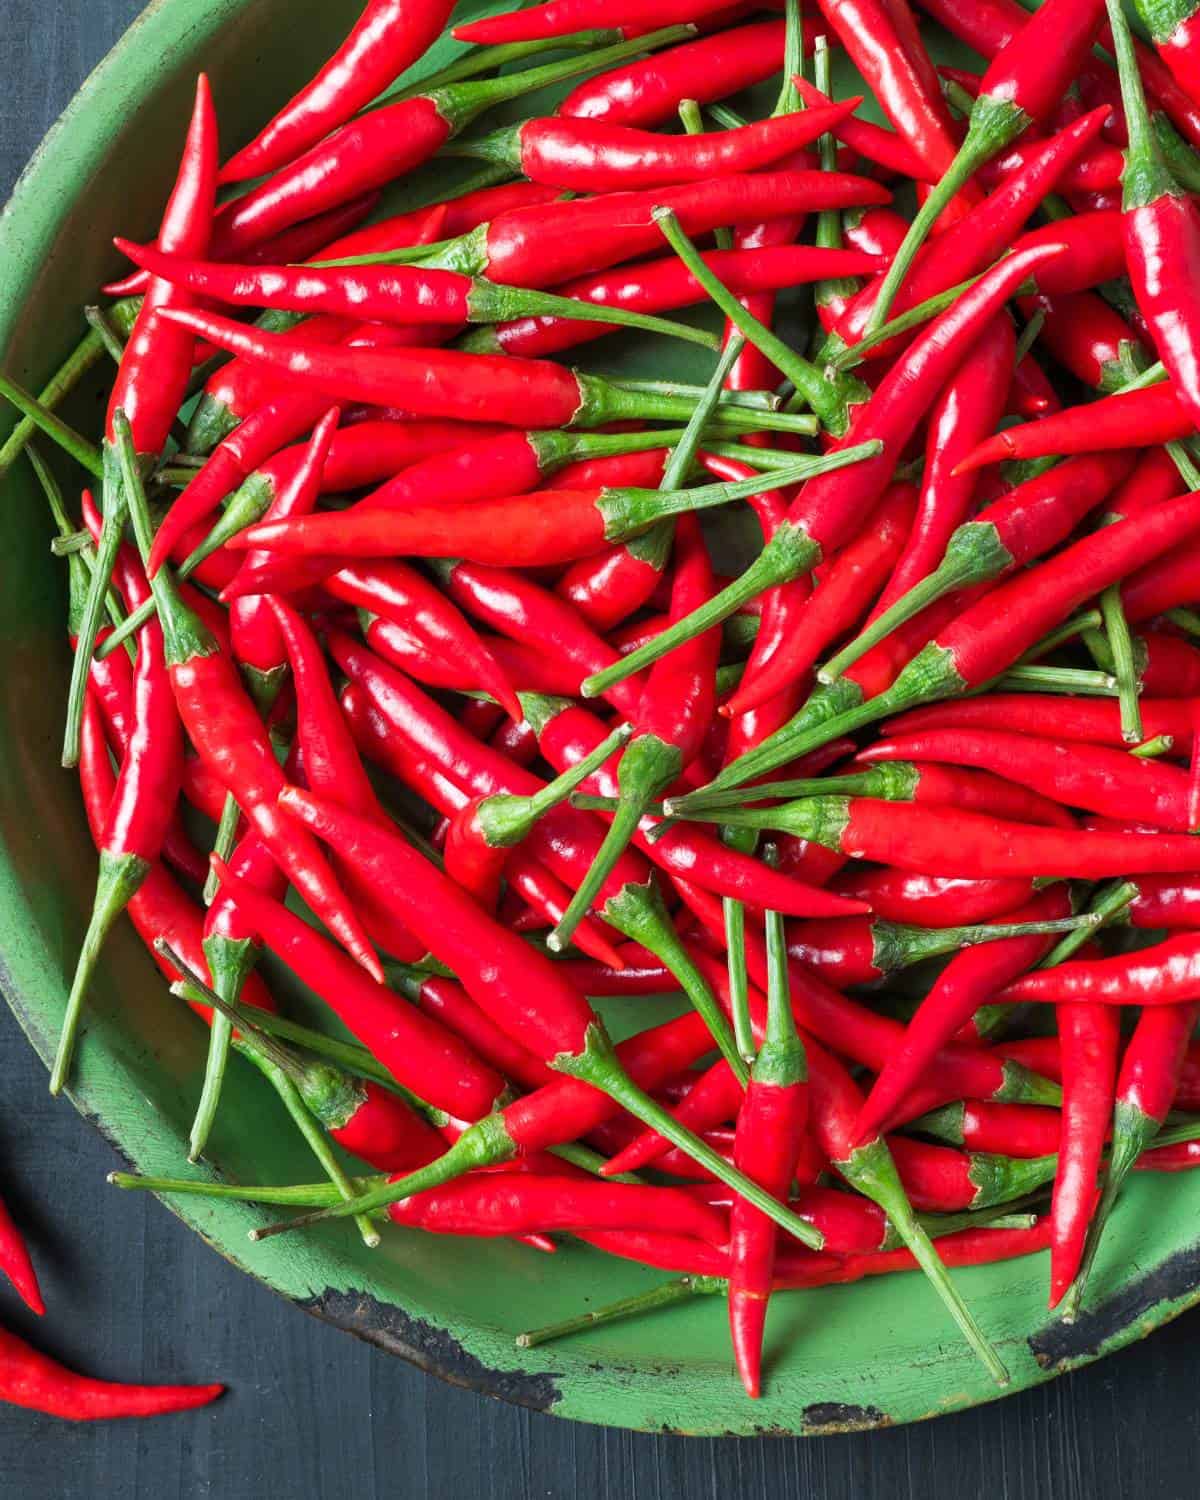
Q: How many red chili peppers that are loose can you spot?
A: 2